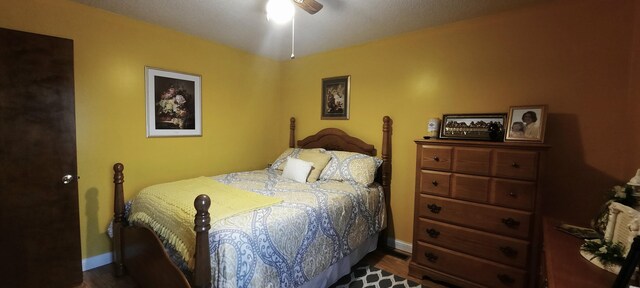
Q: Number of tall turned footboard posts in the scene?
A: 2